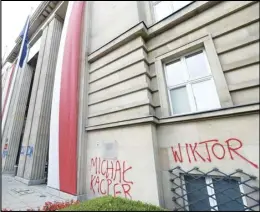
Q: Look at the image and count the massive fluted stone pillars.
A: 2